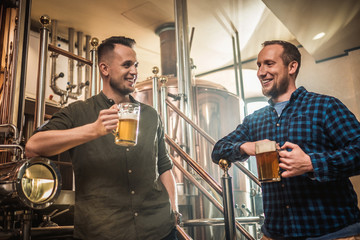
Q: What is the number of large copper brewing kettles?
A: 1